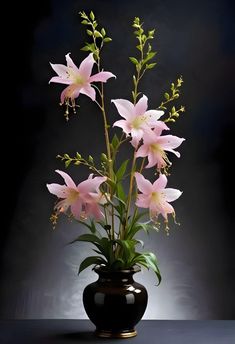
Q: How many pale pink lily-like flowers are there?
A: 5